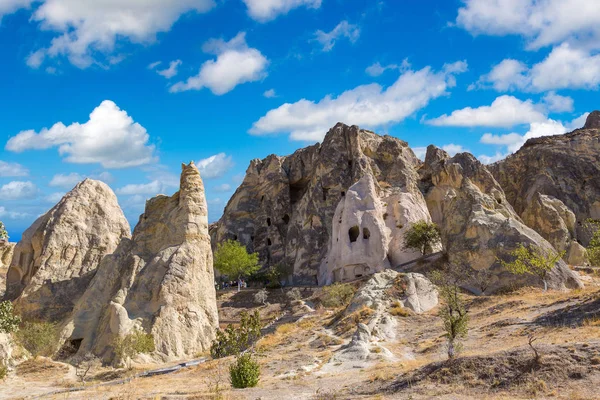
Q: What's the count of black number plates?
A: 0